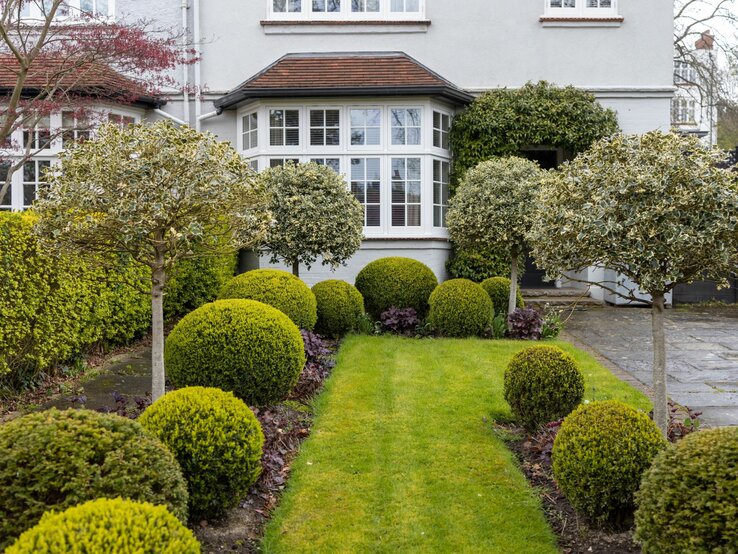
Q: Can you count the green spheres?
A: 12